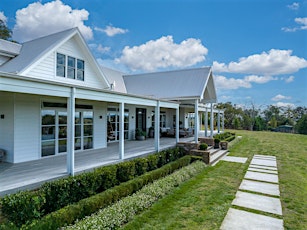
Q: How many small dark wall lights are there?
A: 5